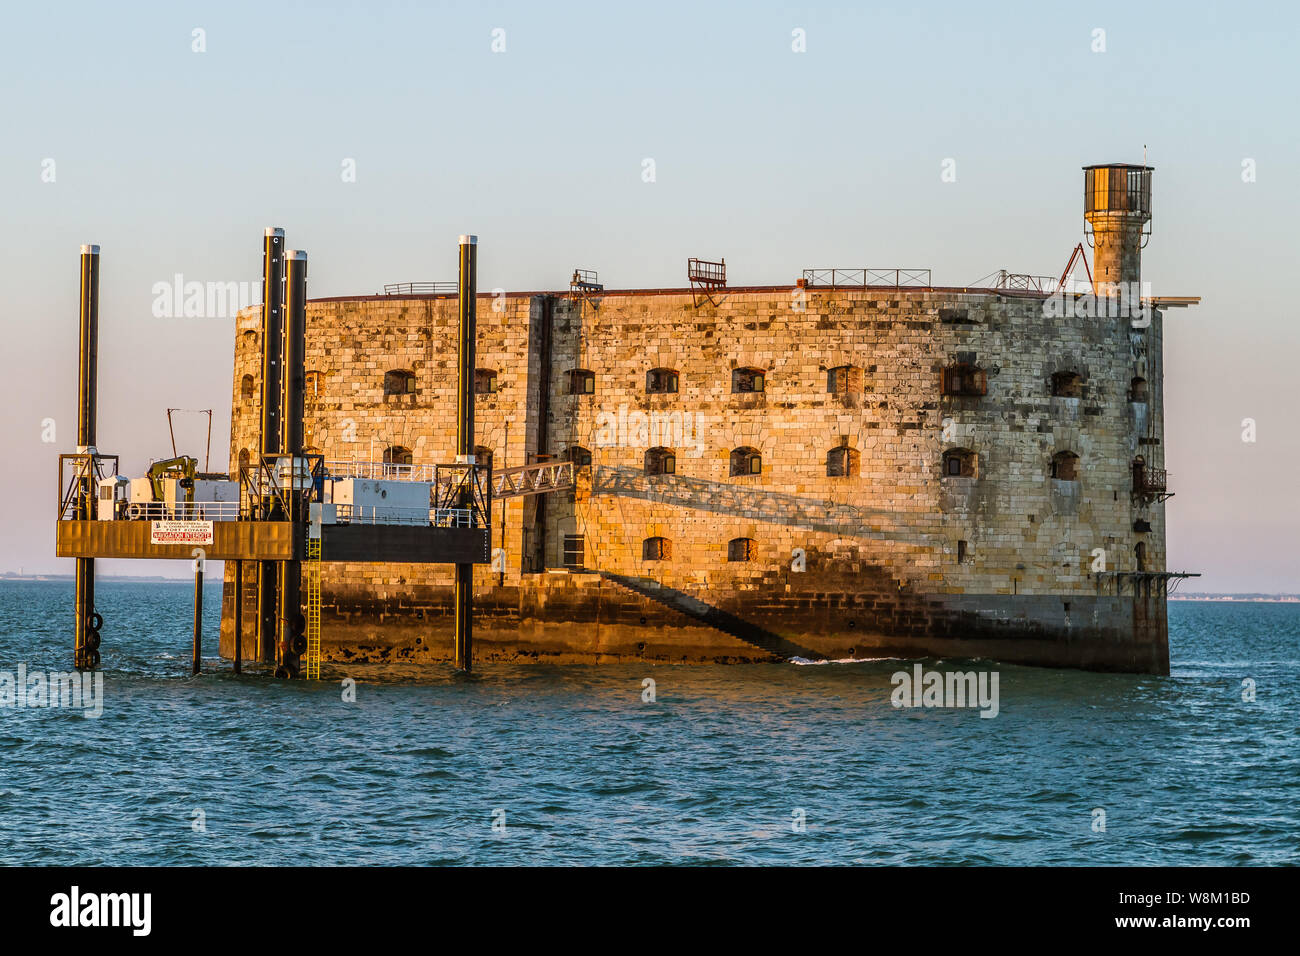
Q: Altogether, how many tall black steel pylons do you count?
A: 4